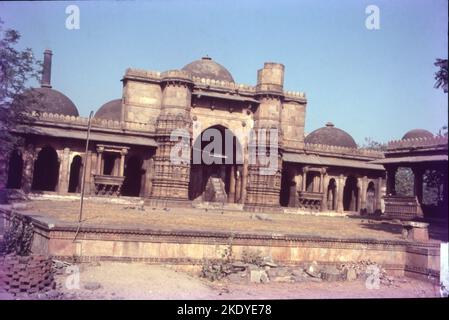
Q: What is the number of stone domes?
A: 5